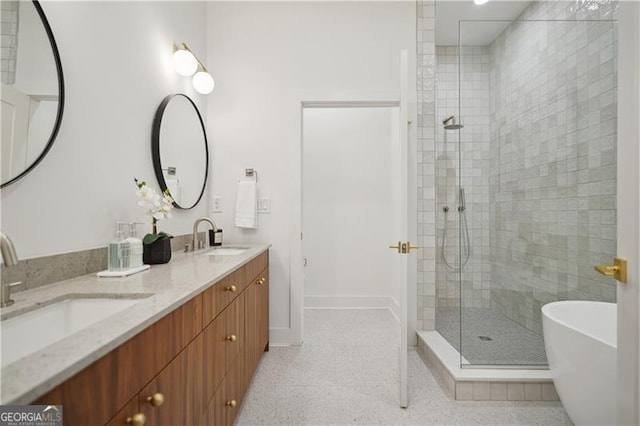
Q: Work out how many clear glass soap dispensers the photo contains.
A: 2